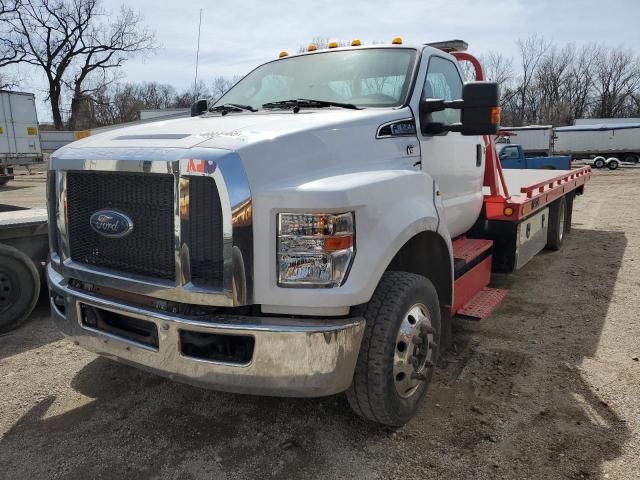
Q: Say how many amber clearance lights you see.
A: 5